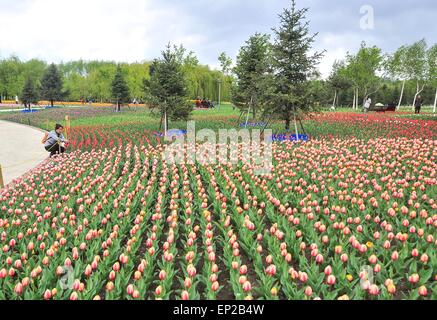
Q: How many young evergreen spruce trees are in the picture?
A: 6